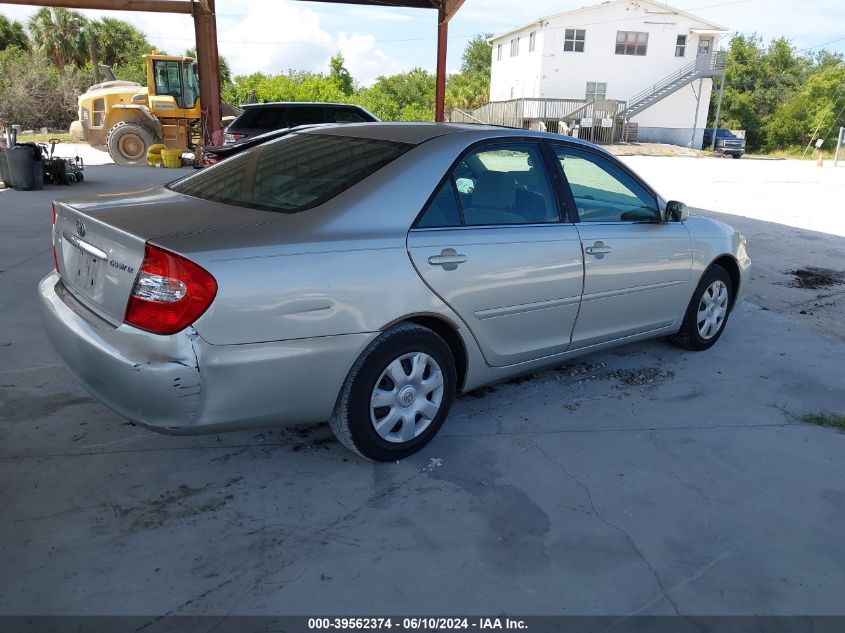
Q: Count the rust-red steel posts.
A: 2